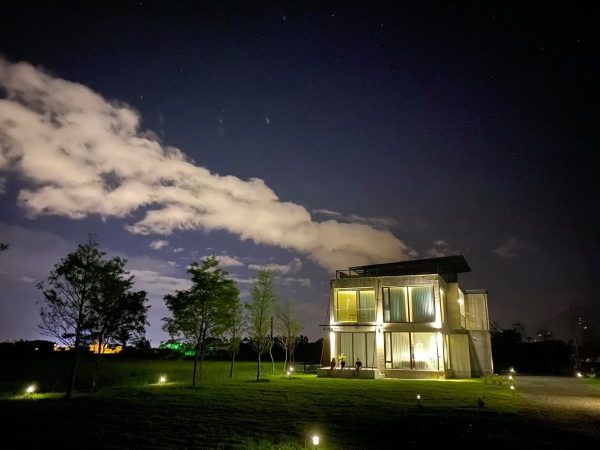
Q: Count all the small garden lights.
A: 10